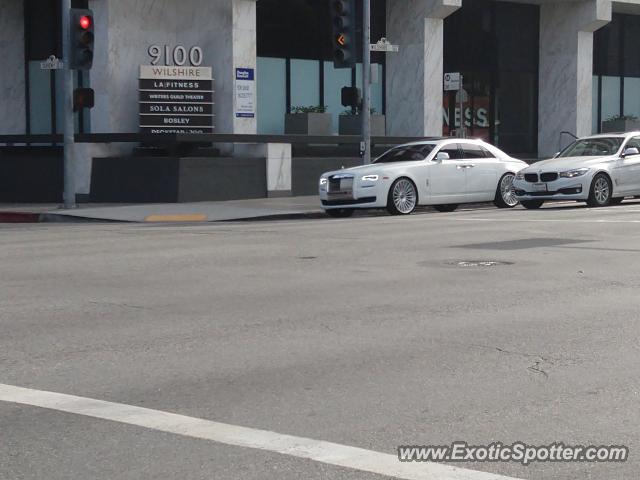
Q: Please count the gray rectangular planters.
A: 3